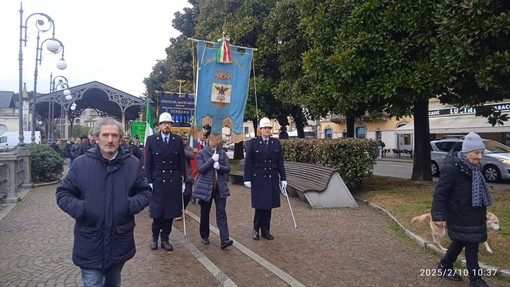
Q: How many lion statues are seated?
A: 0